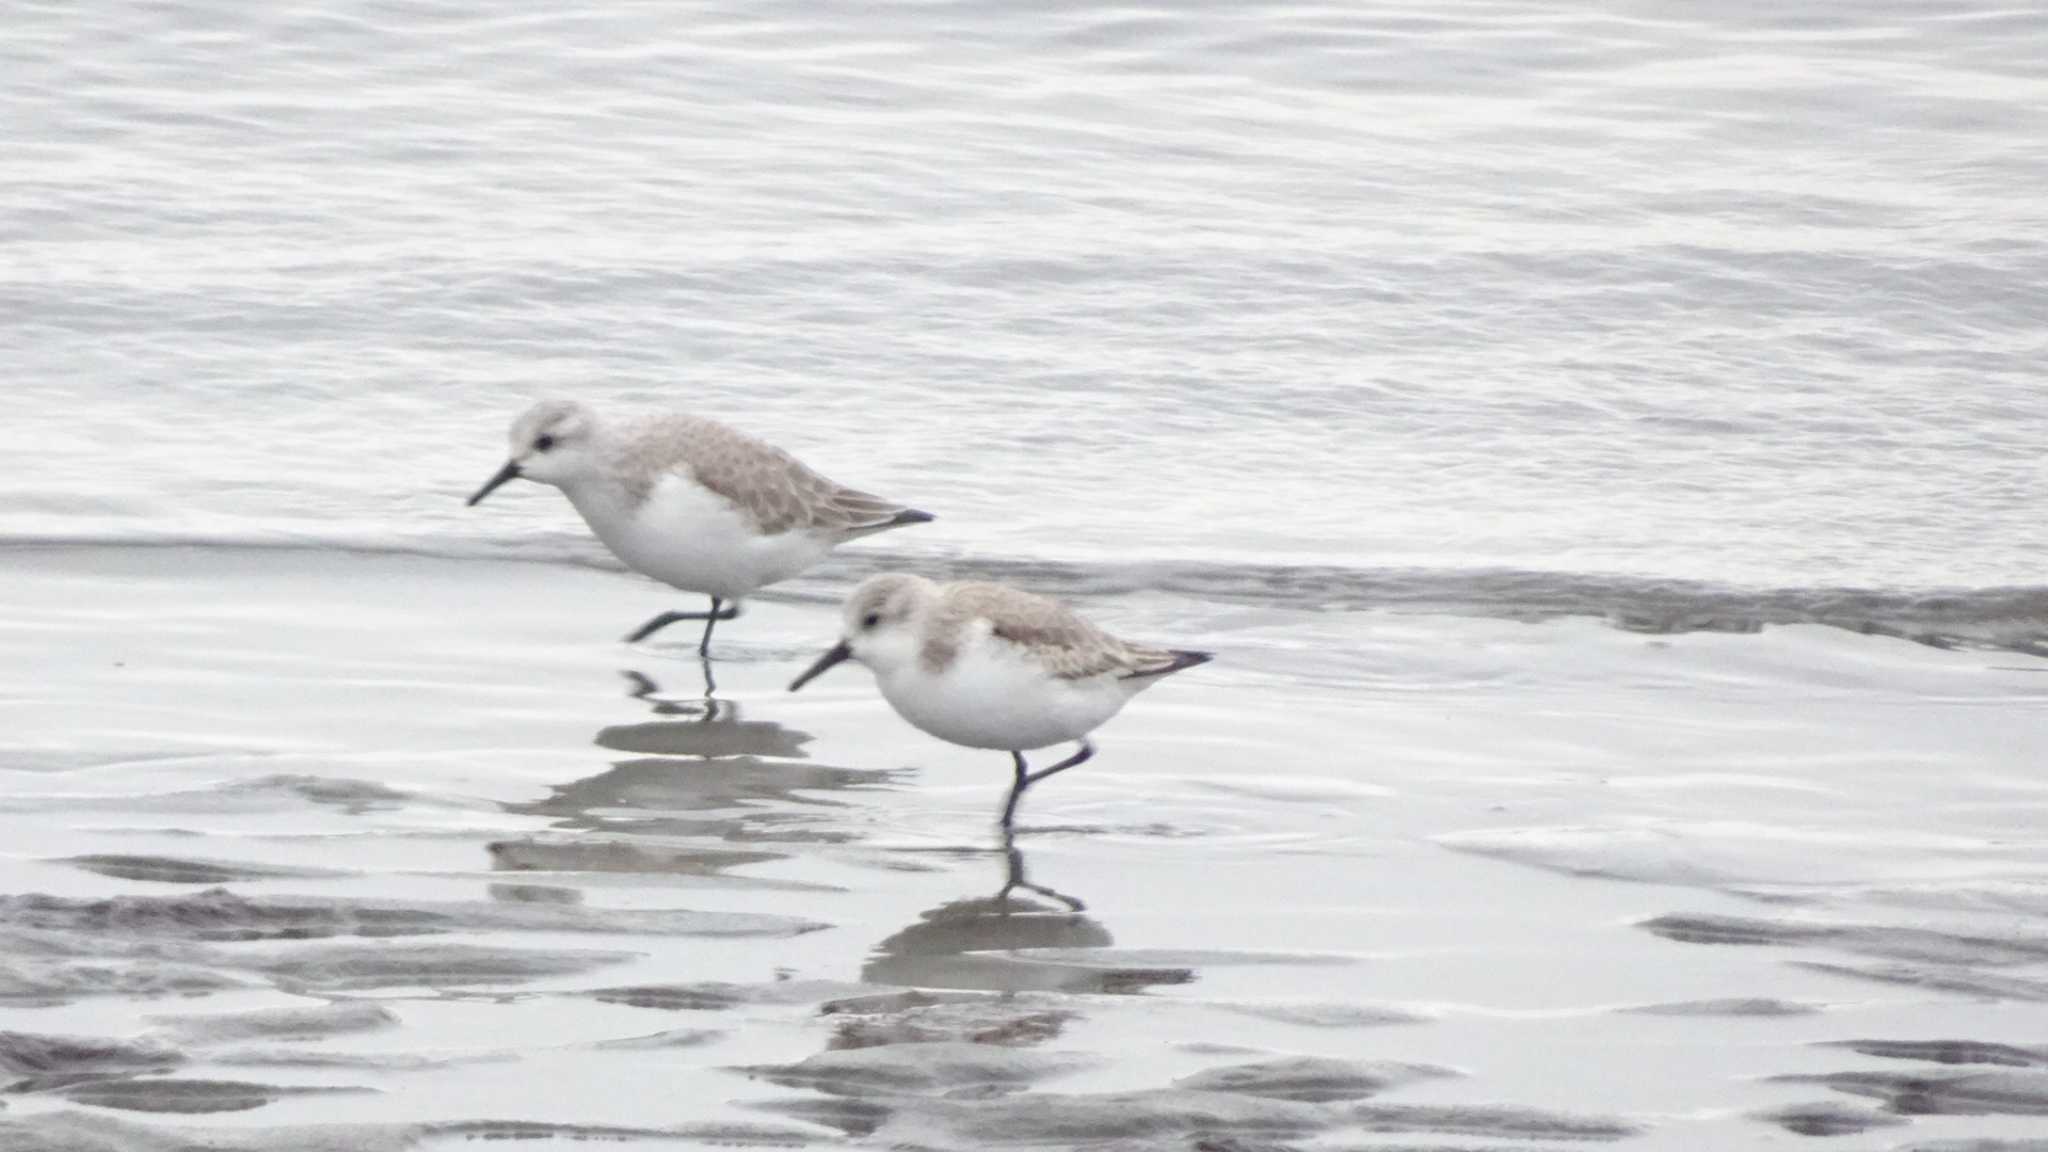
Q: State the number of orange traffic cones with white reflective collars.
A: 0